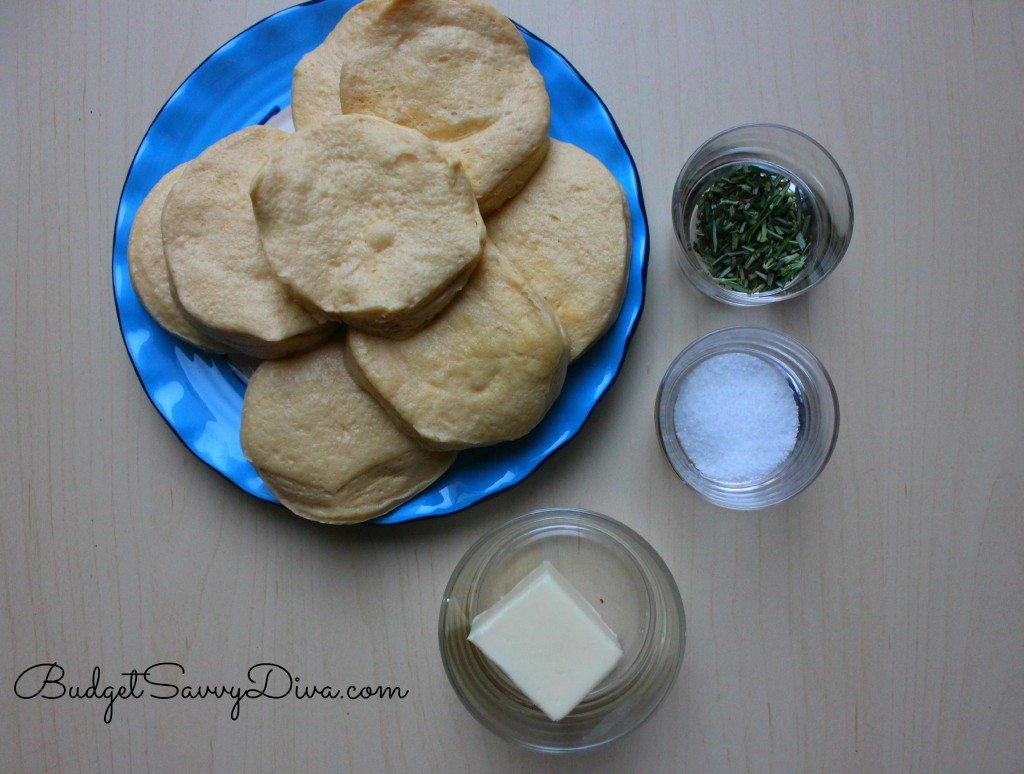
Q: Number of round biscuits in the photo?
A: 8